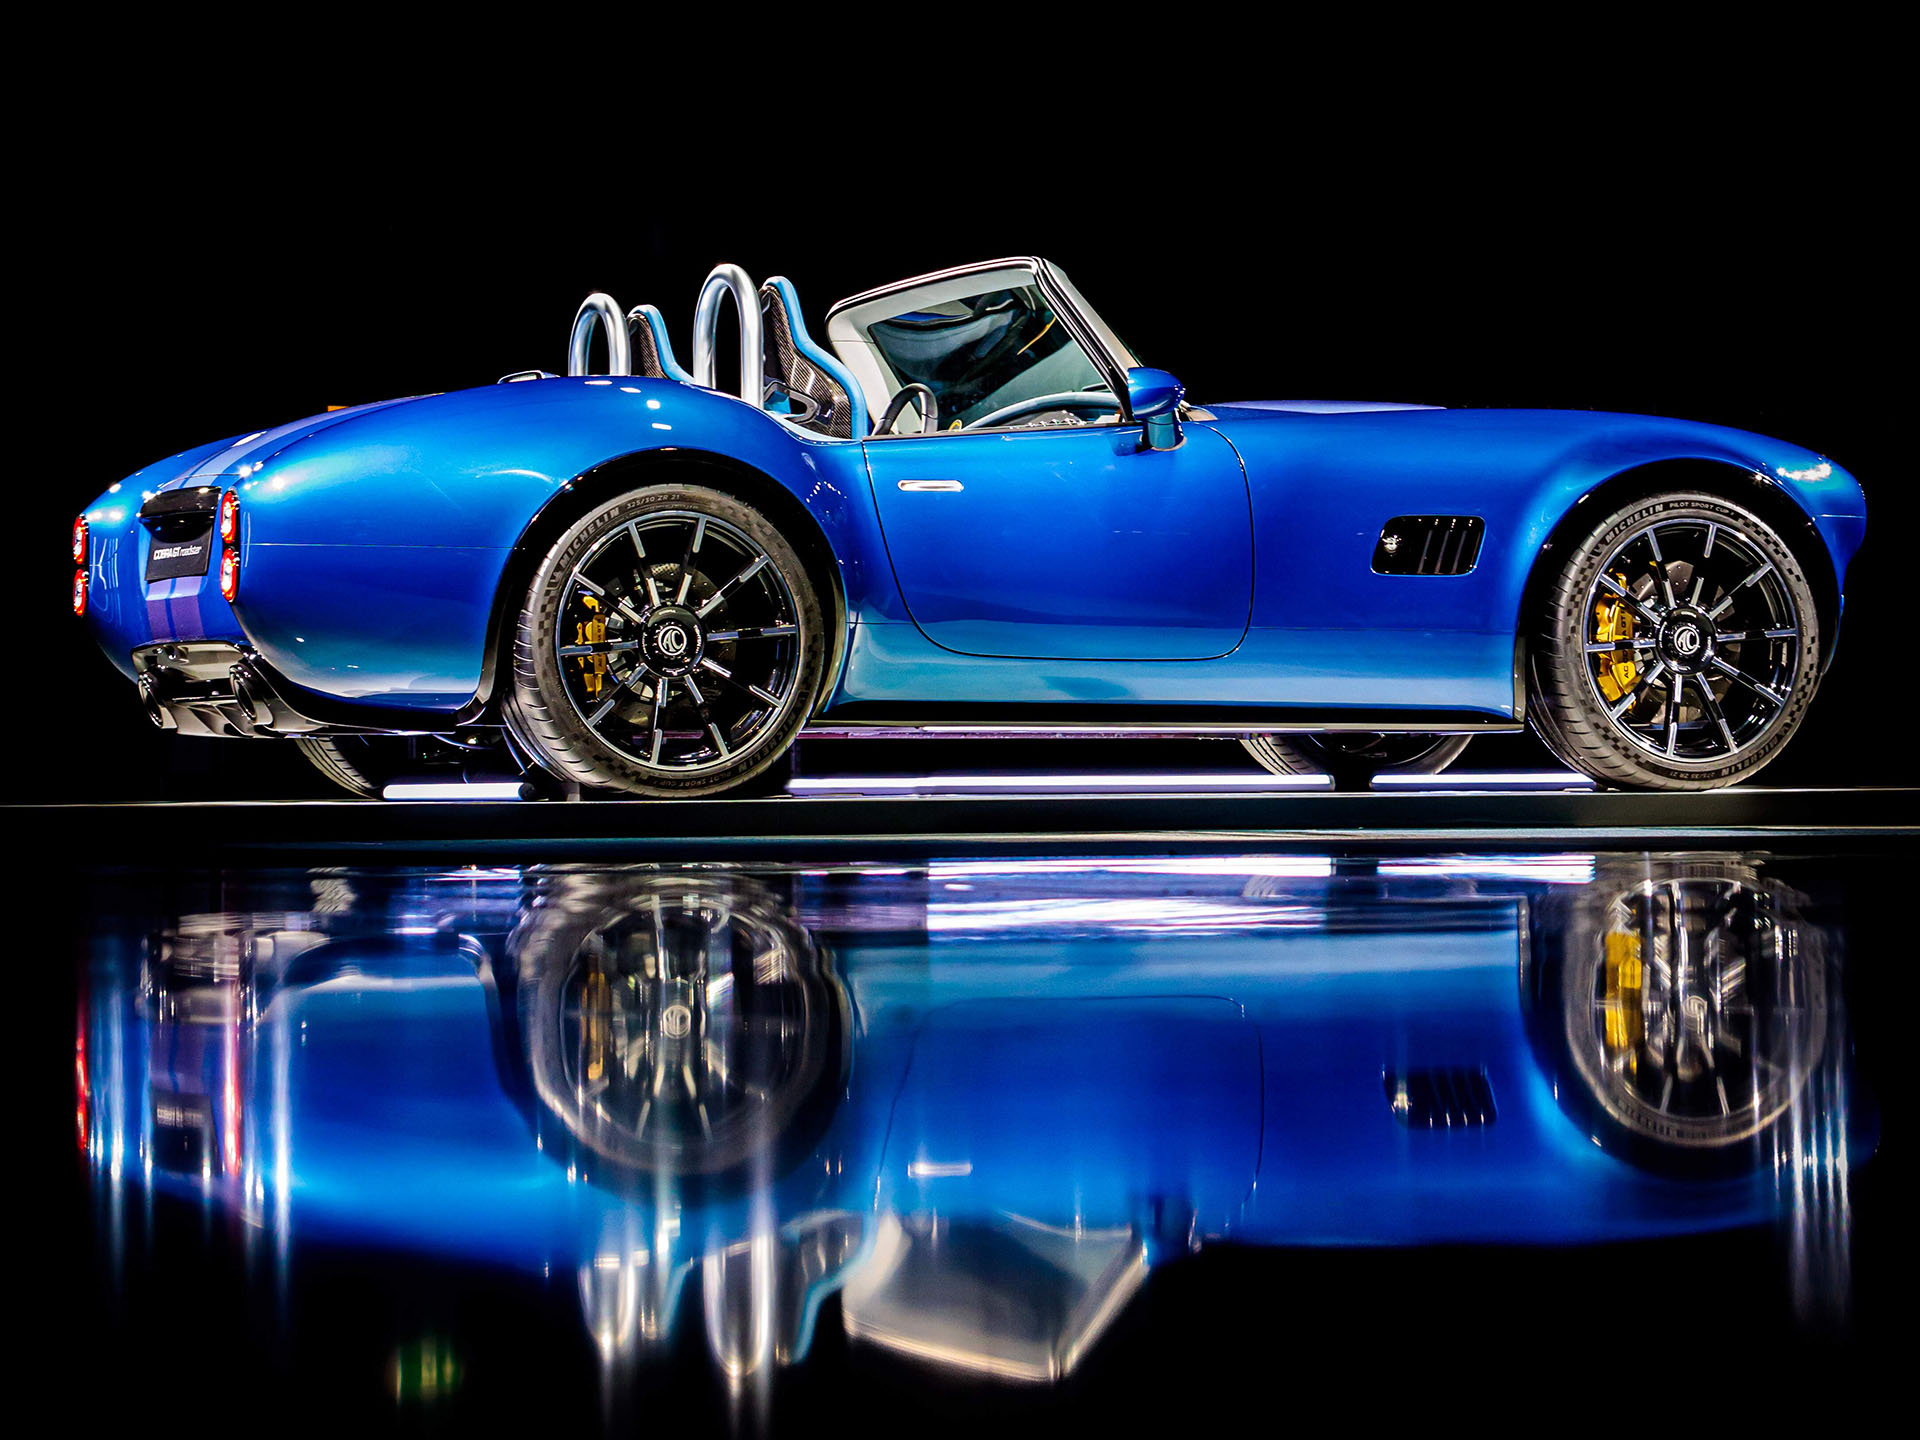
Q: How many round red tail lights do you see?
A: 4